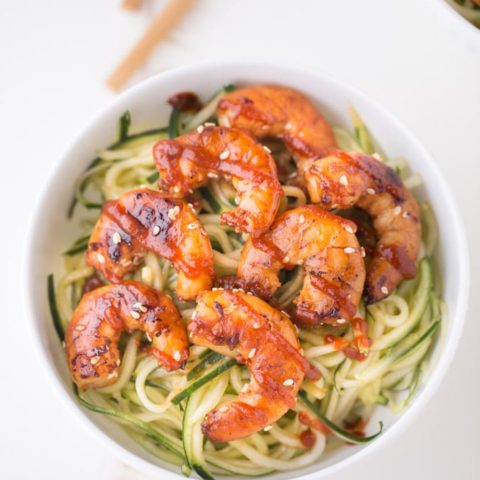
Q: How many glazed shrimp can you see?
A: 7